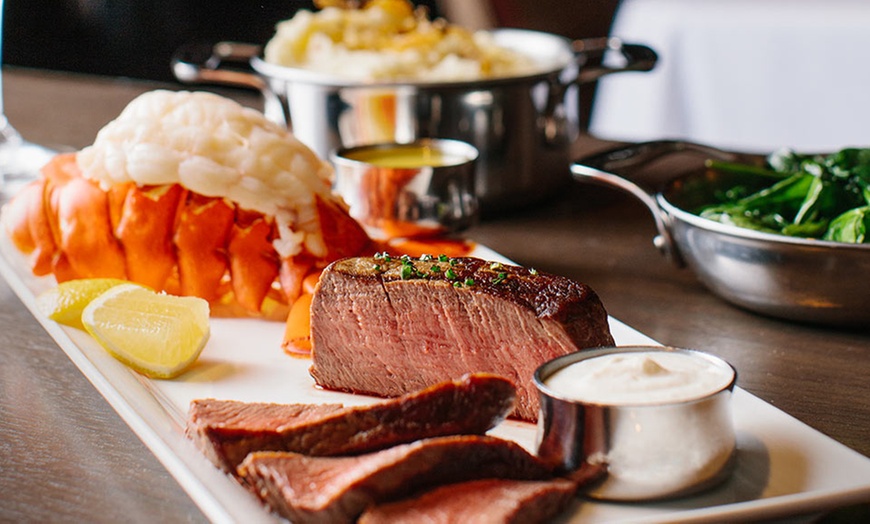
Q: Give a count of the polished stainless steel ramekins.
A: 2